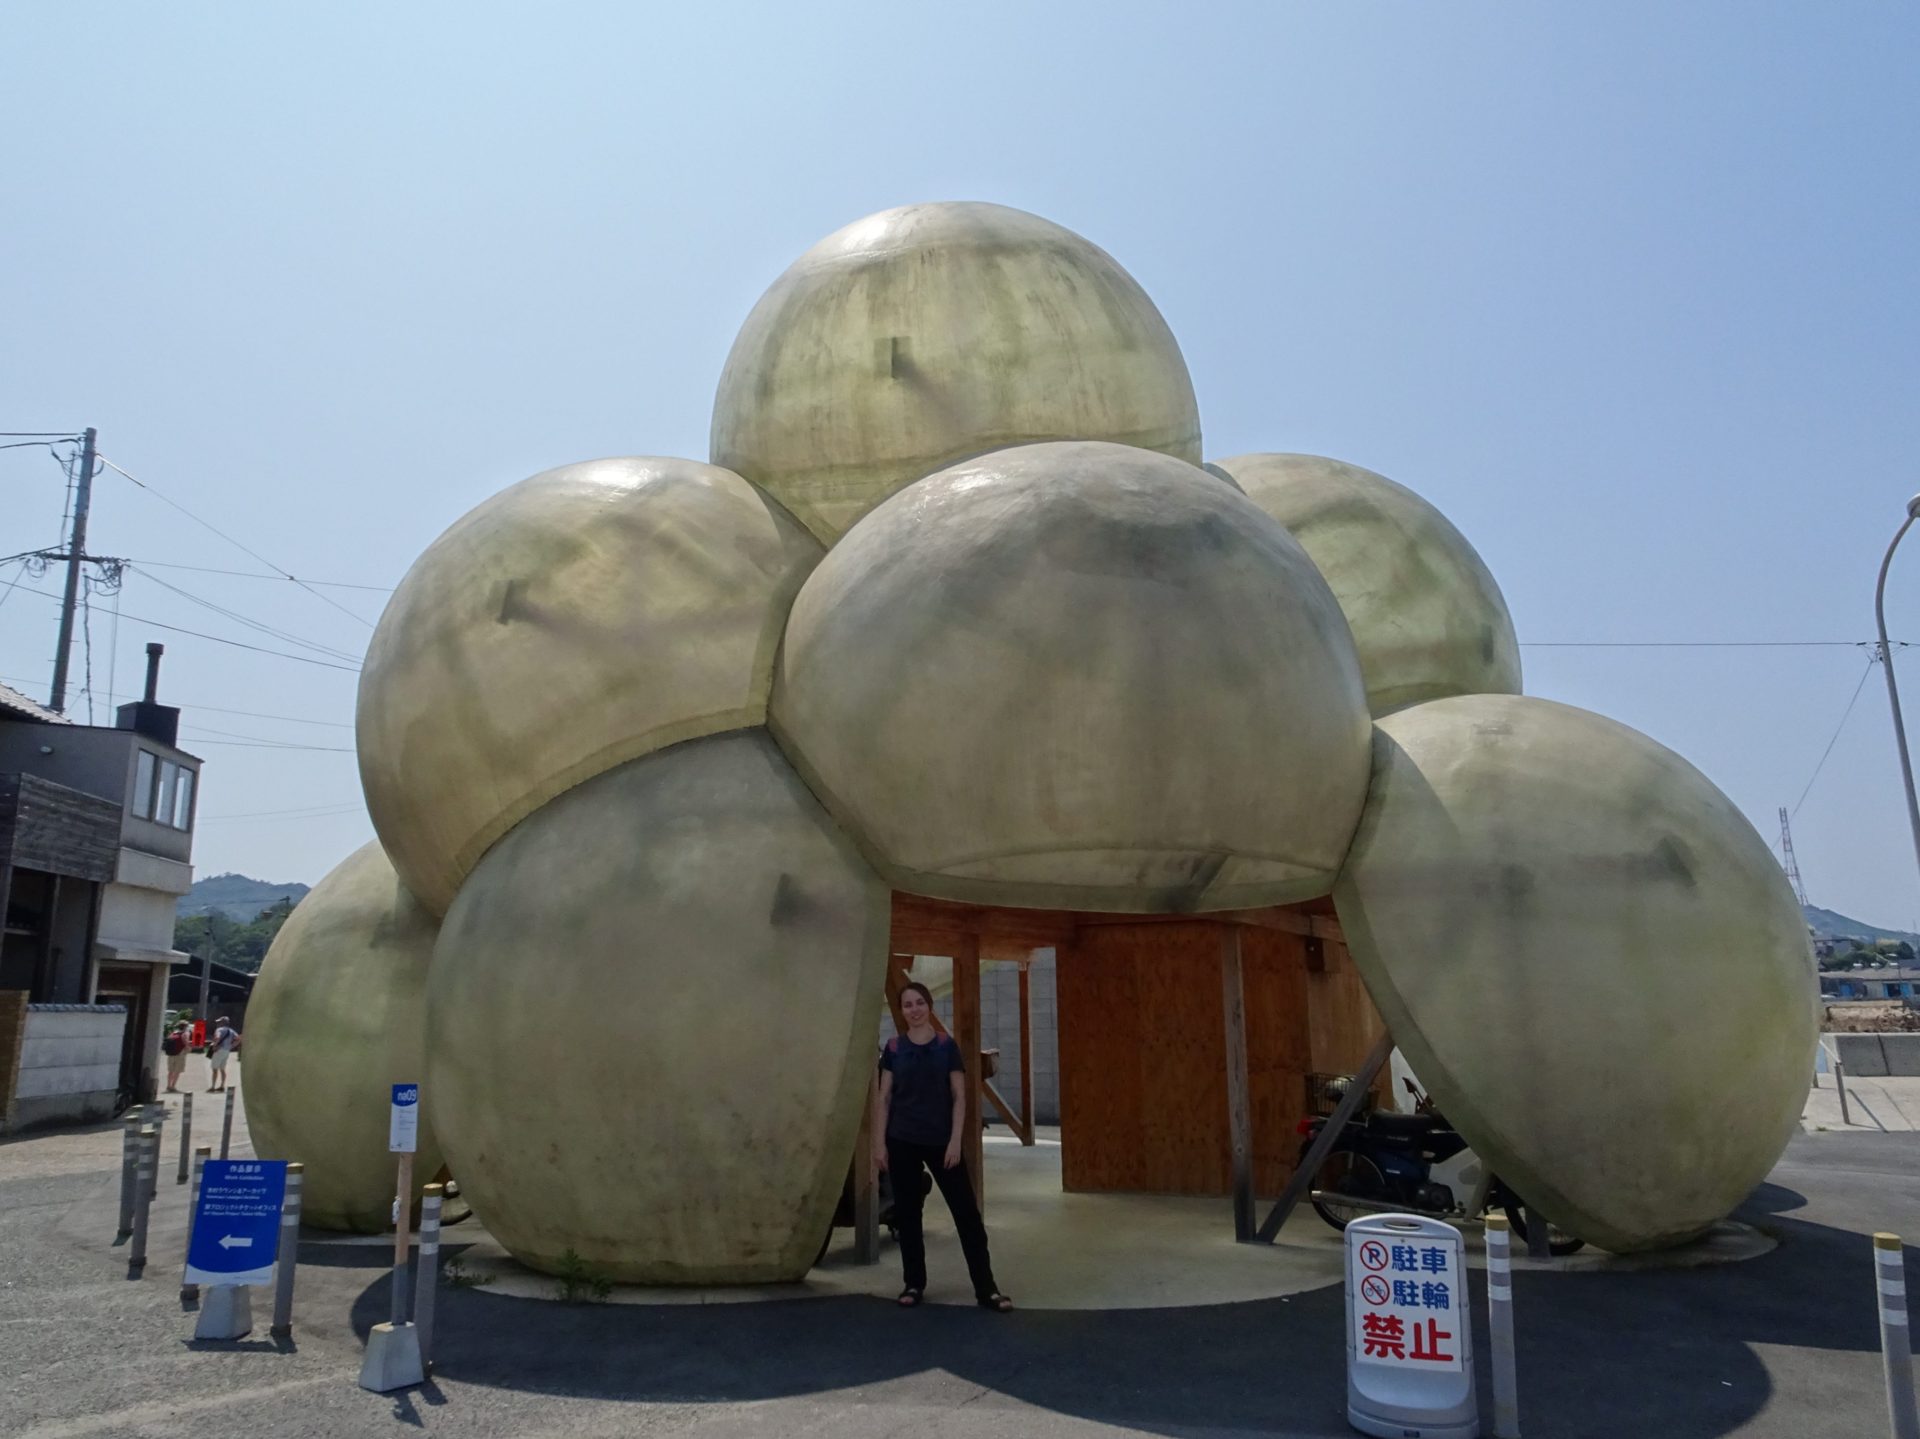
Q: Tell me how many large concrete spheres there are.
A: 7